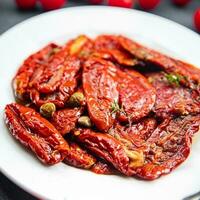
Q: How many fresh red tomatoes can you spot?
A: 7